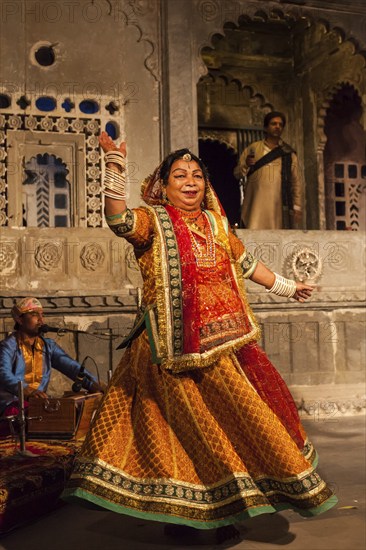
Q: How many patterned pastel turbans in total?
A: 1